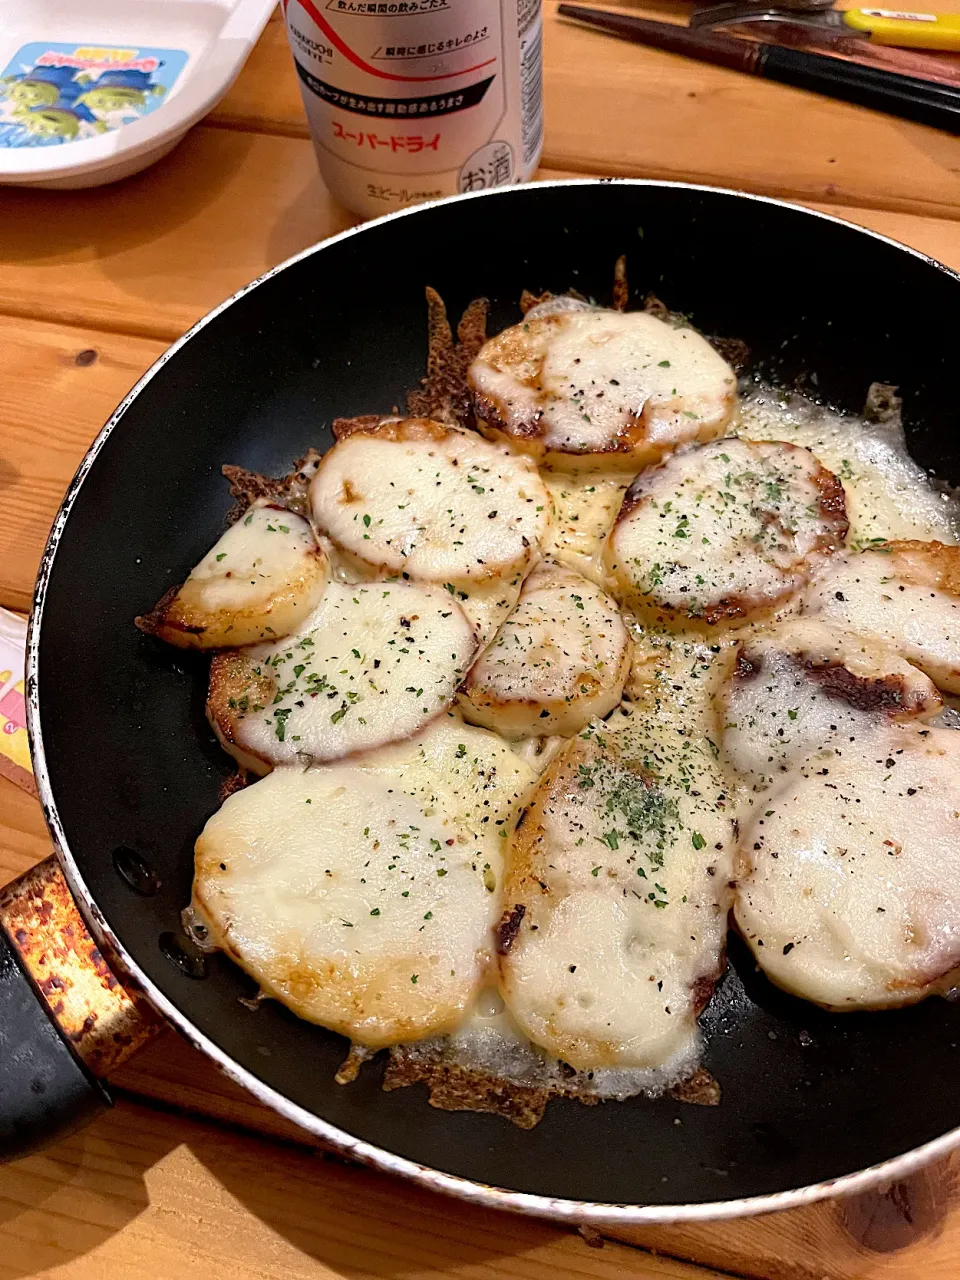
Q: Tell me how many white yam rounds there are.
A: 11